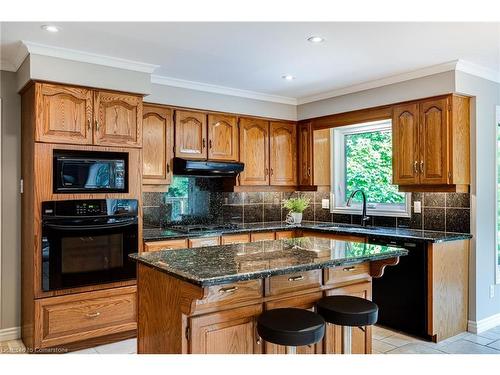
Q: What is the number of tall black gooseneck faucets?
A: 1